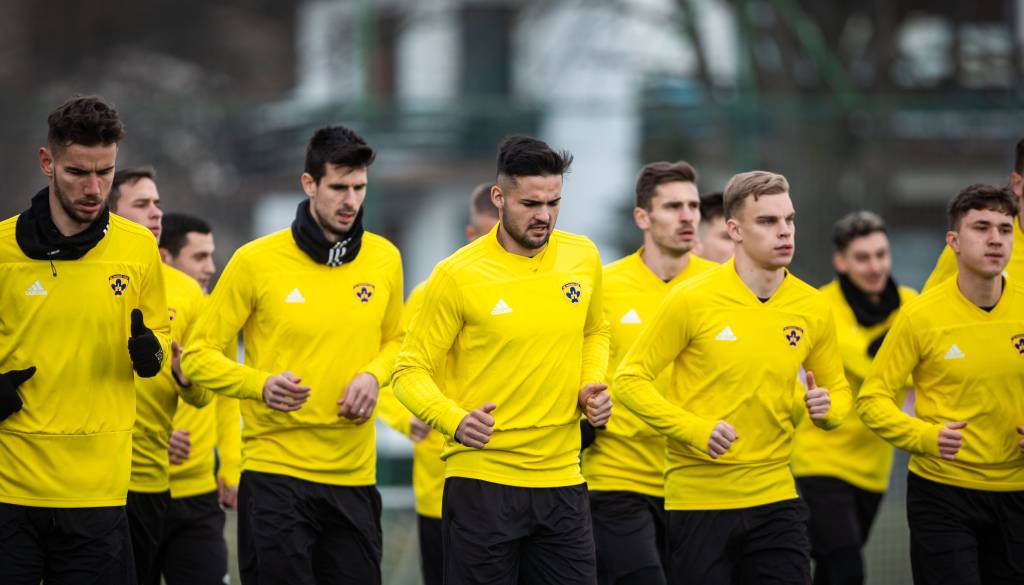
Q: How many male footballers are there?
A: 12